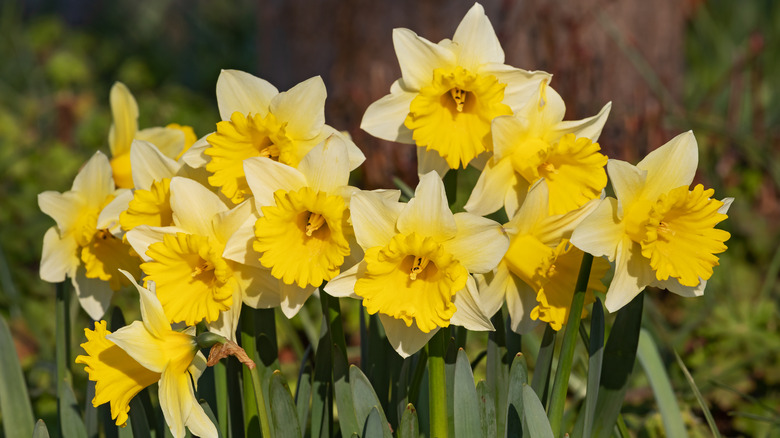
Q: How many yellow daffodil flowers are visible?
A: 12